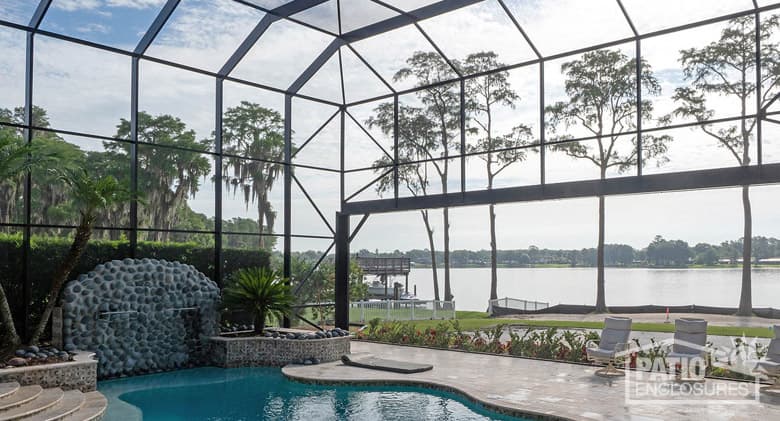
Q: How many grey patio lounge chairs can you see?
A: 3